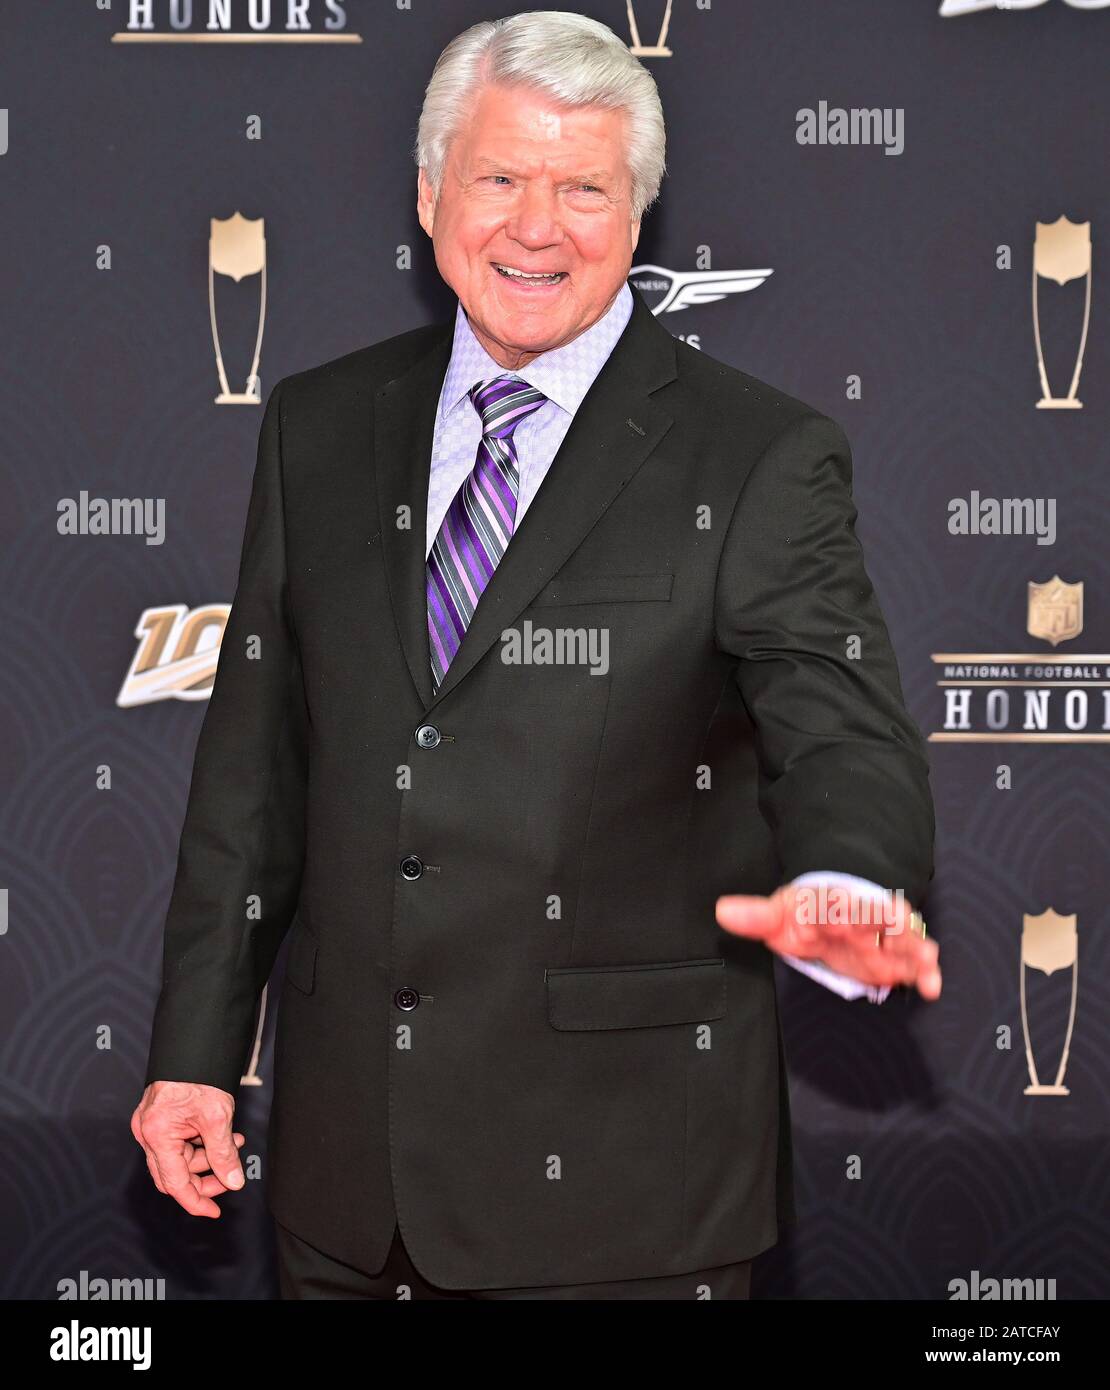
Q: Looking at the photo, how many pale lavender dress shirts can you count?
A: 1